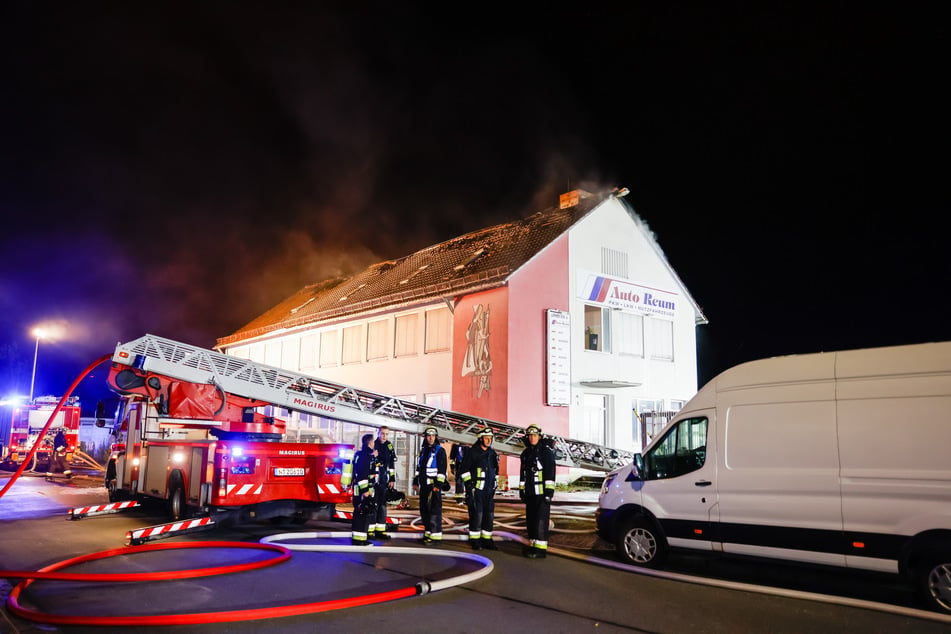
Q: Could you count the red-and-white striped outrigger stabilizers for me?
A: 3